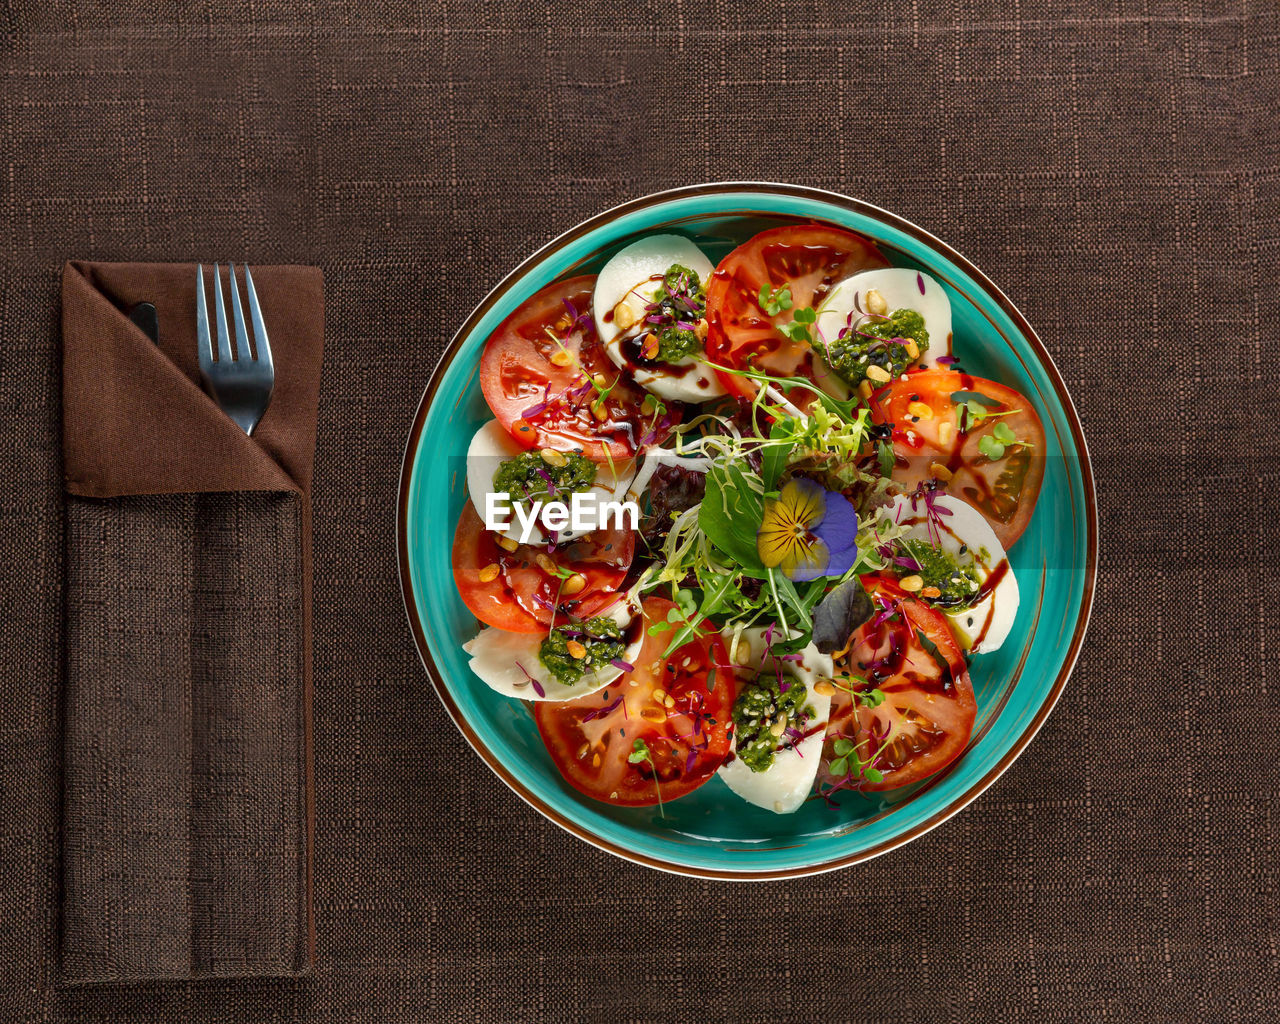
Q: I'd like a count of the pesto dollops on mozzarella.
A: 6